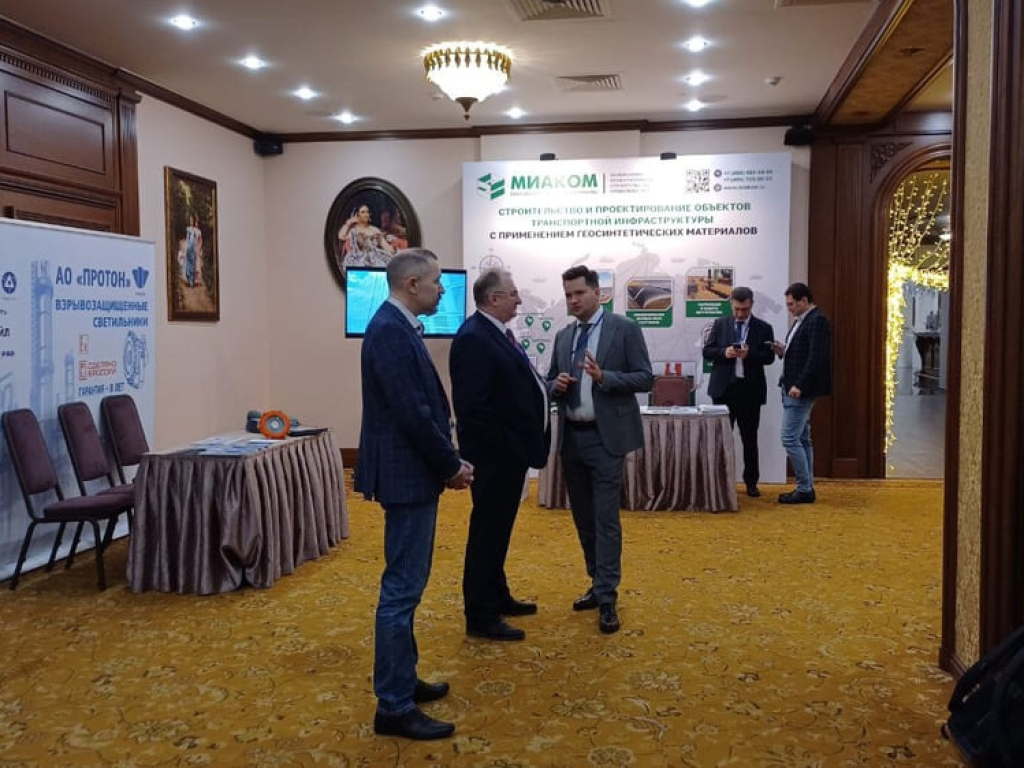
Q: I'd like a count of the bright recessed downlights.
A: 10